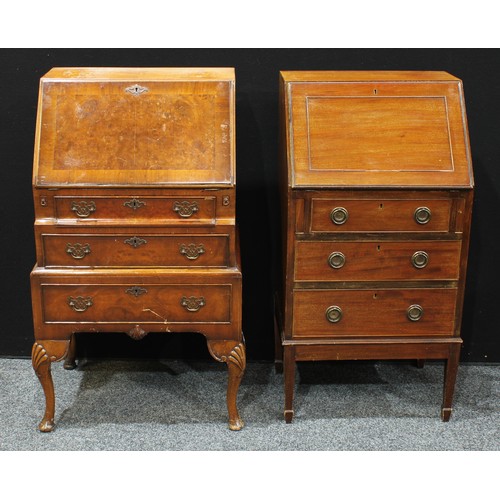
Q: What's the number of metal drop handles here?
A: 12